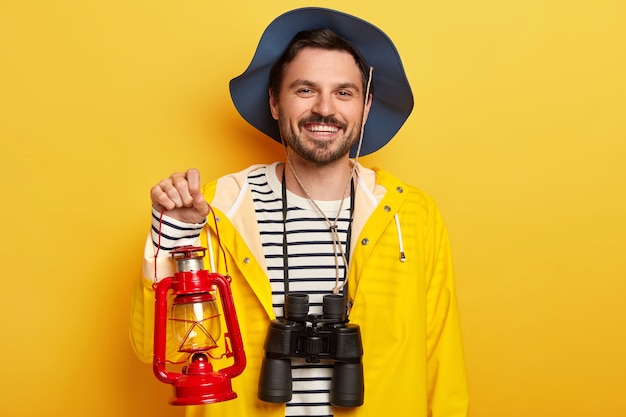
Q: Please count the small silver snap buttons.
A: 5